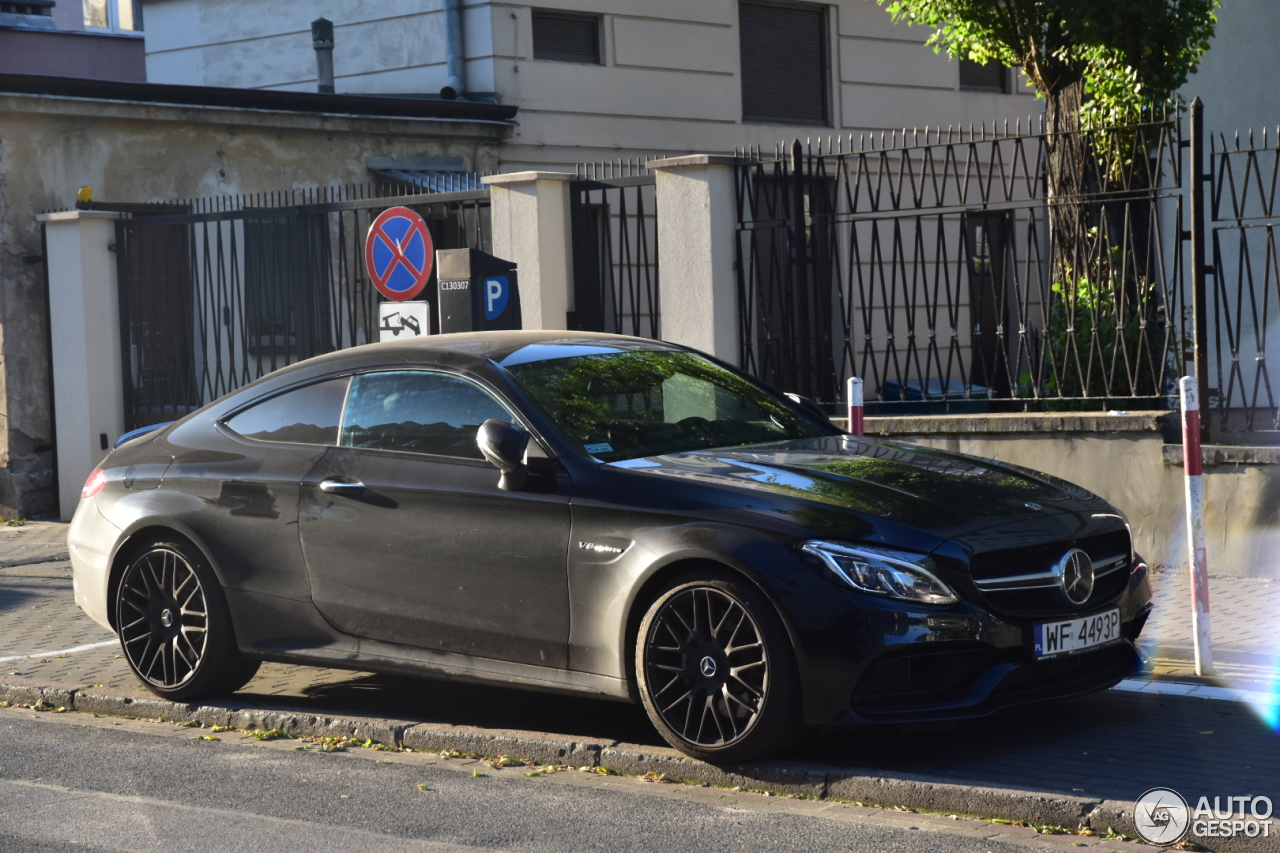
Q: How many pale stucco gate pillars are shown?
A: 3